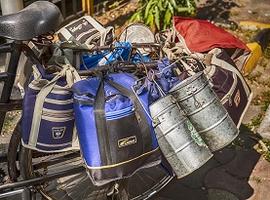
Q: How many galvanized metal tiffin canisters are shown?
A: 2